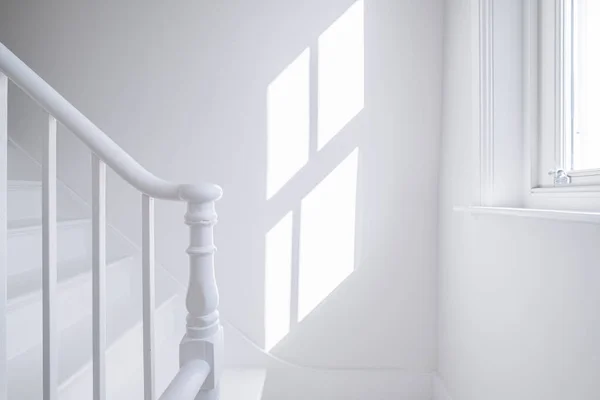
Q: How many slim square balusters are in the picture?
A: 4